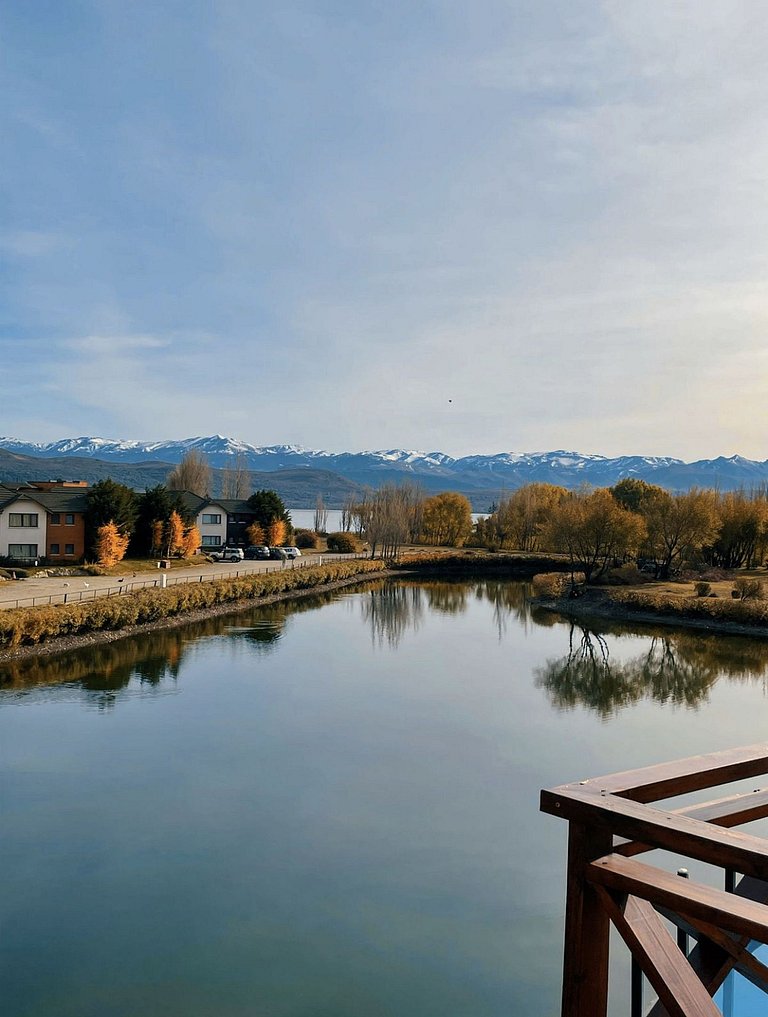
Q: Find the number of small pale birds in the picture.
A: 2